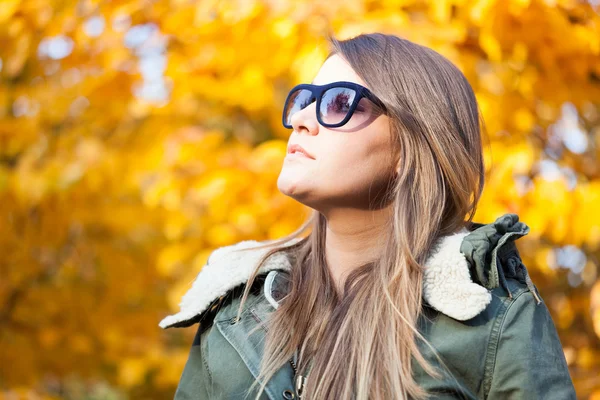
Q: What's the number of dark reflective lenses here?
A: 2